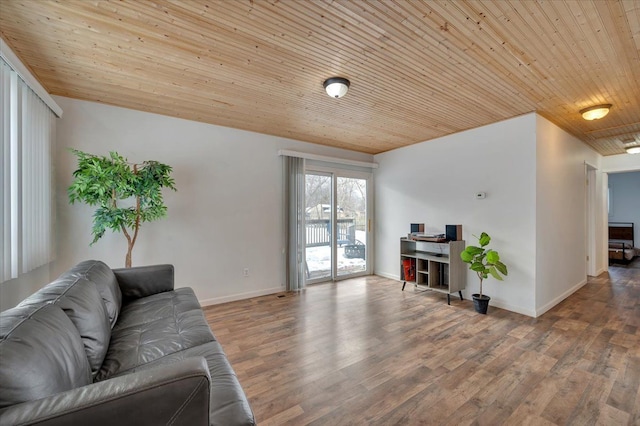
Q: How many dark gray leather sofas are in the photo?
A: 1